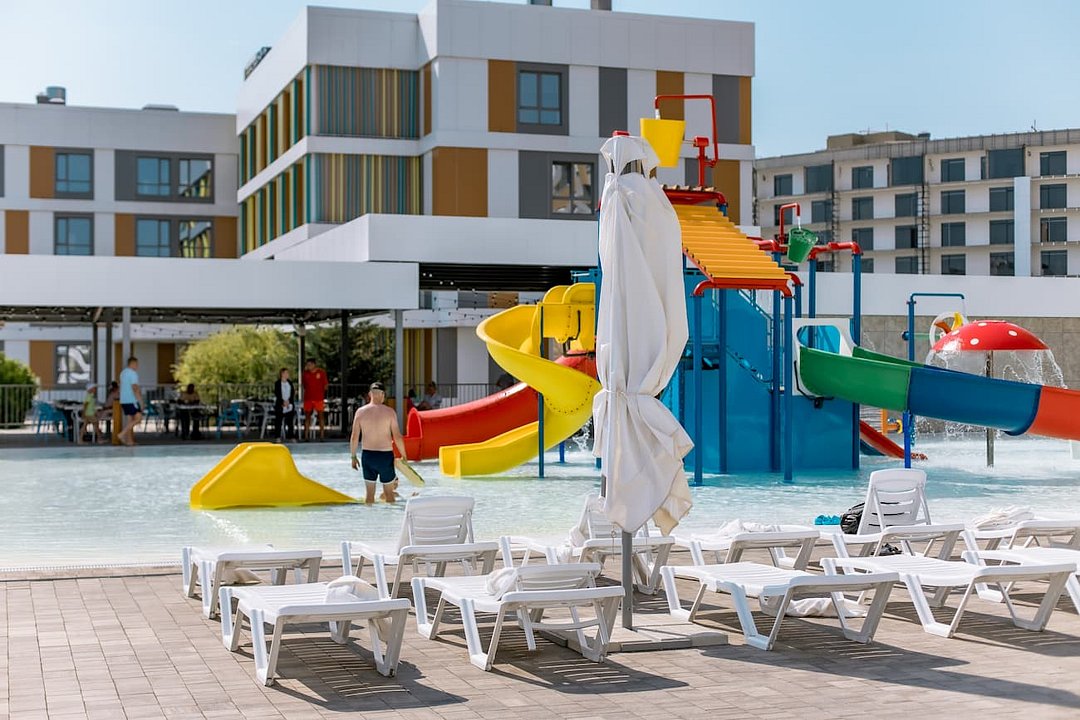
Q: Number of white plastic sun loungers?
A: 11